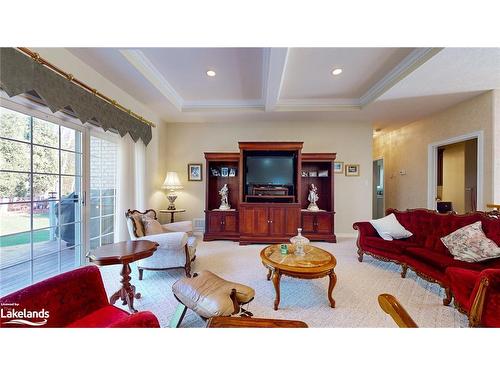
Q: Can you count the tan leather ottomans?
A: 1